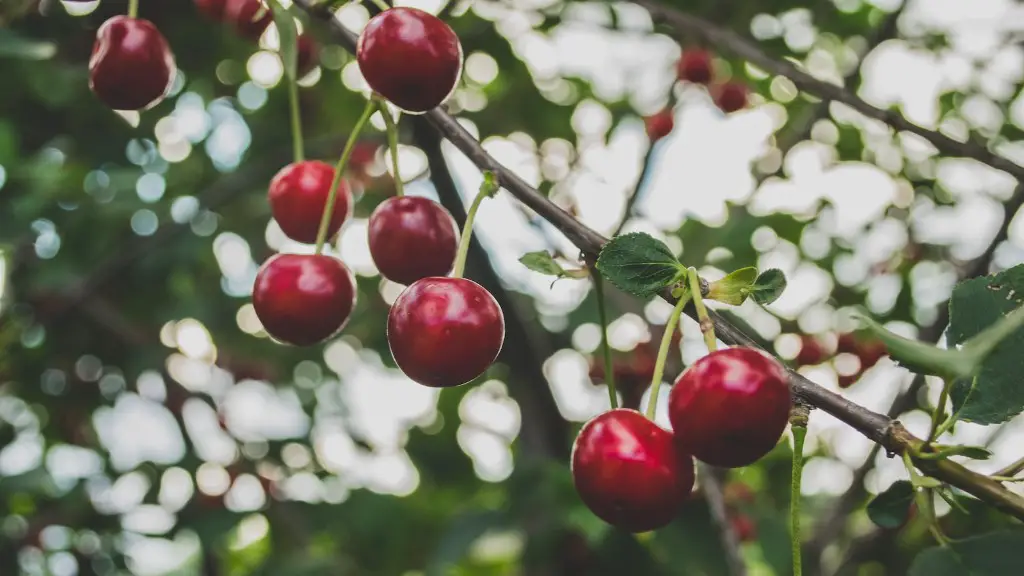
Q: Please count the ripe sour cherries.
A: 8